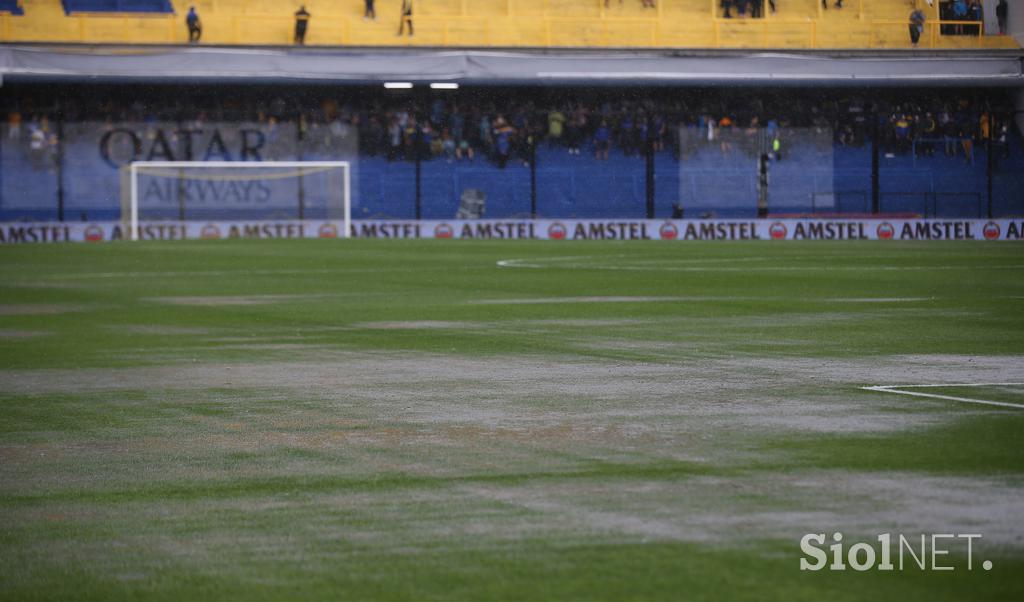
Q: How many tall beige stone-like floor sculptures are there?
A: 0